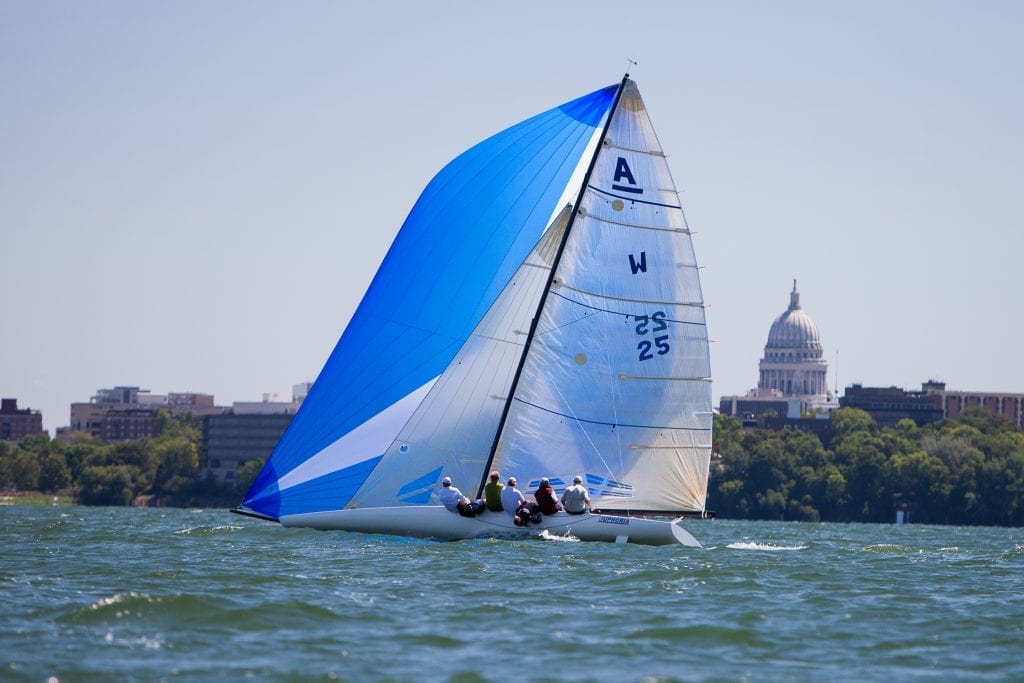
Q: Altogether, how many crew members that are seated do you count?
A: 5